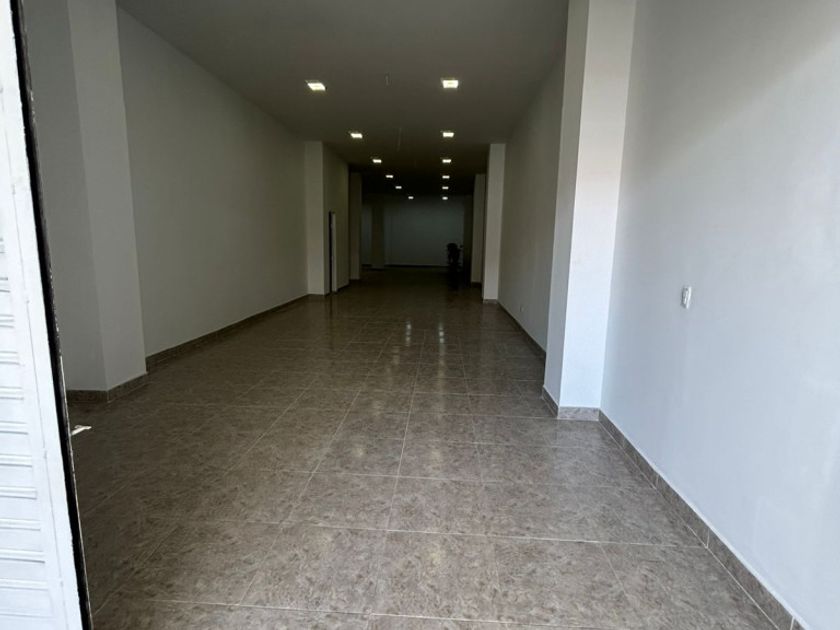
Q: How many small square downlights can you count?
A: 12